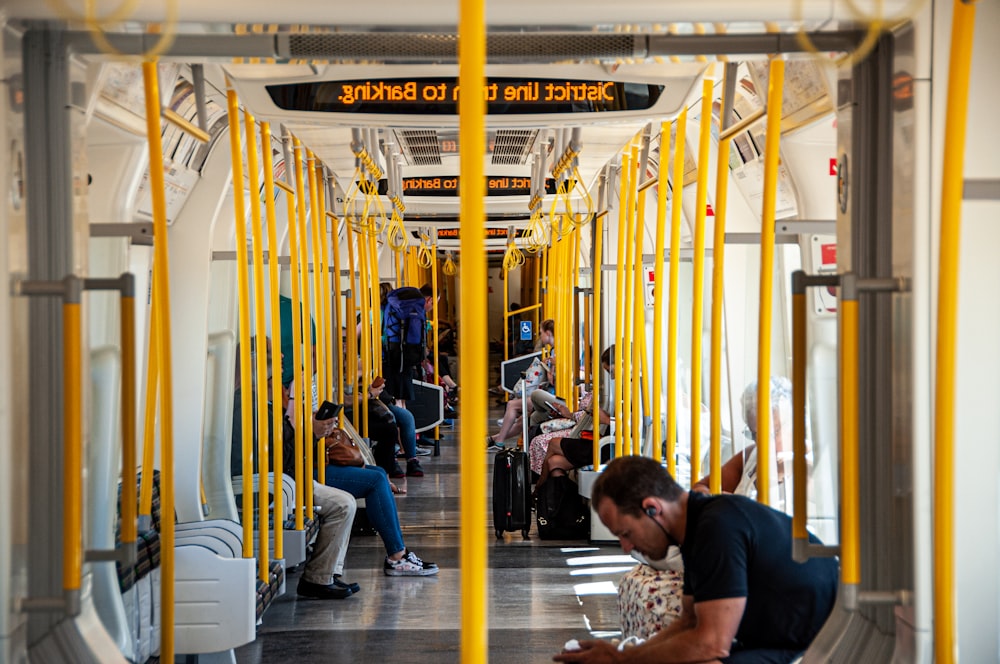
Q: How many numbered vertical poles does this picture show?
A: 0